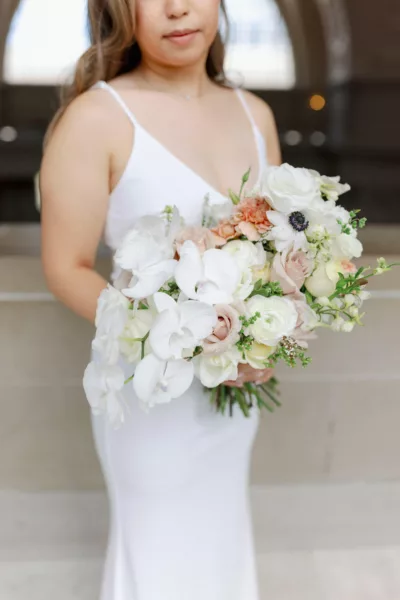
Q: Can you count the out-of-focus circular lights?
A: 4